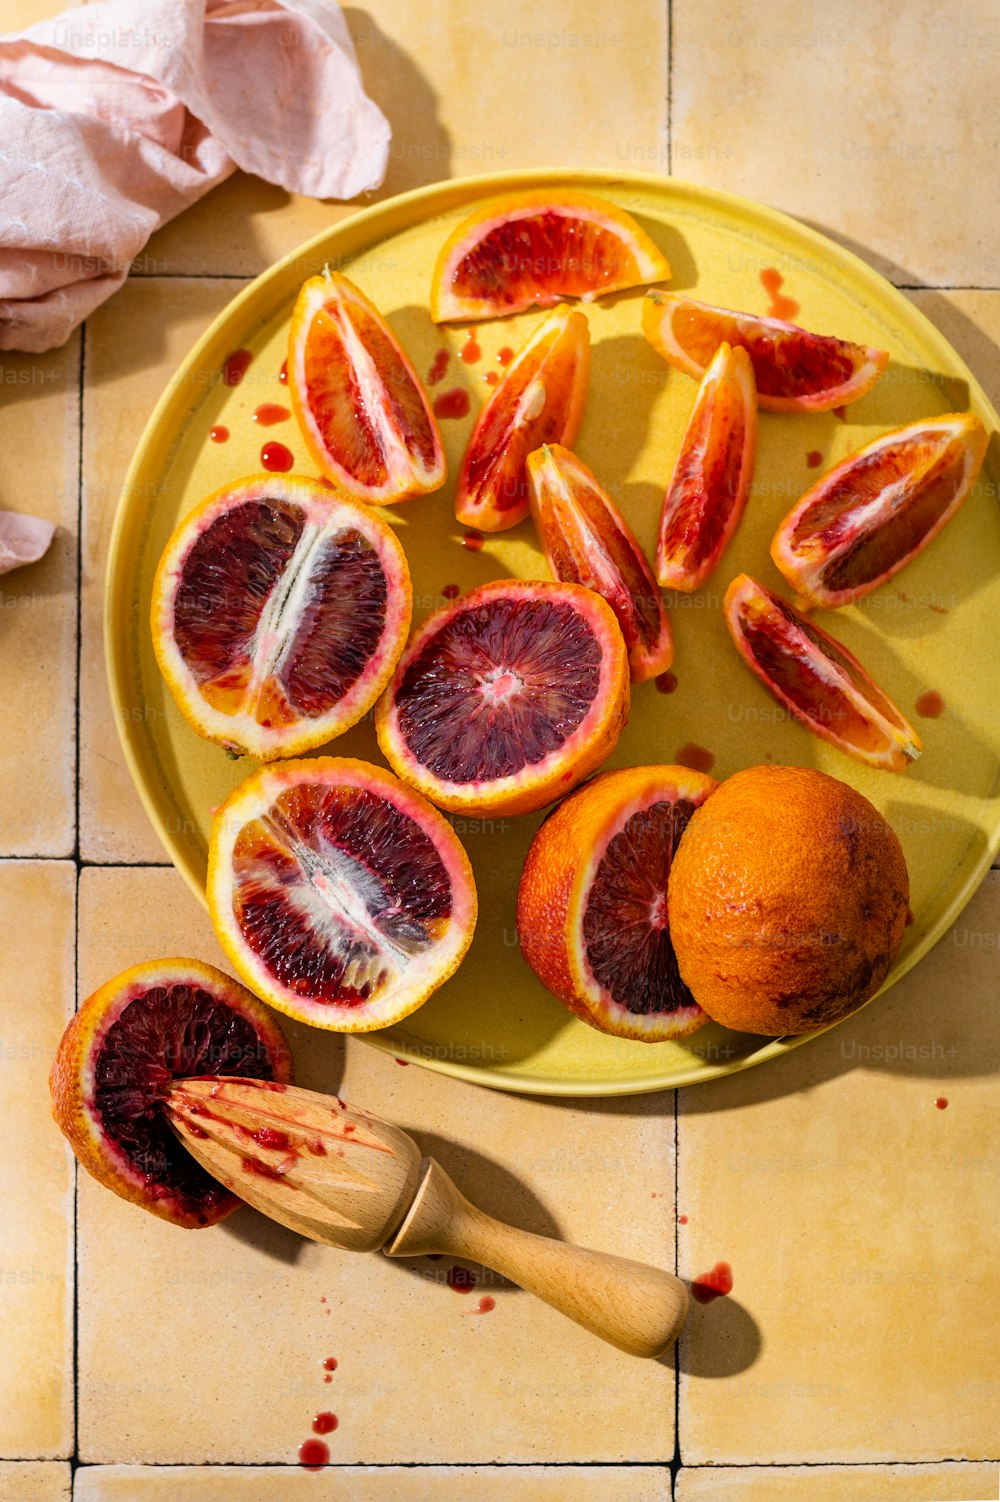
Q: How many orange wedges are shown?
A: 8